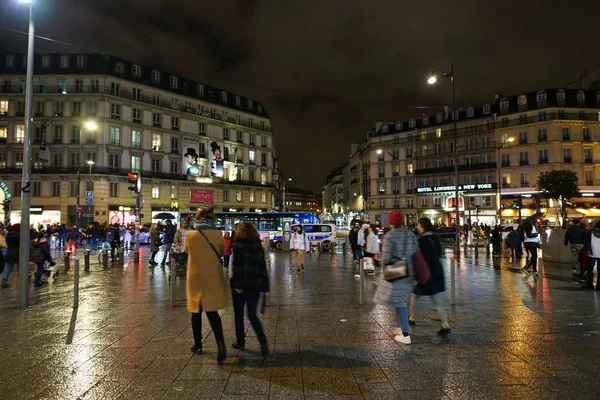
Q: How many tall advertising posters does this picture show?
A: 2